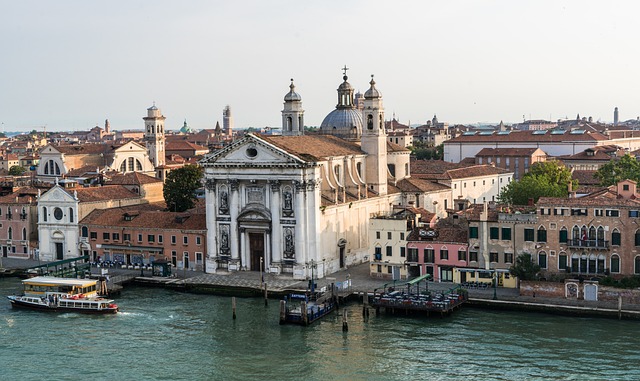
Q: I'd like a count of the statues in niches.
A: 4